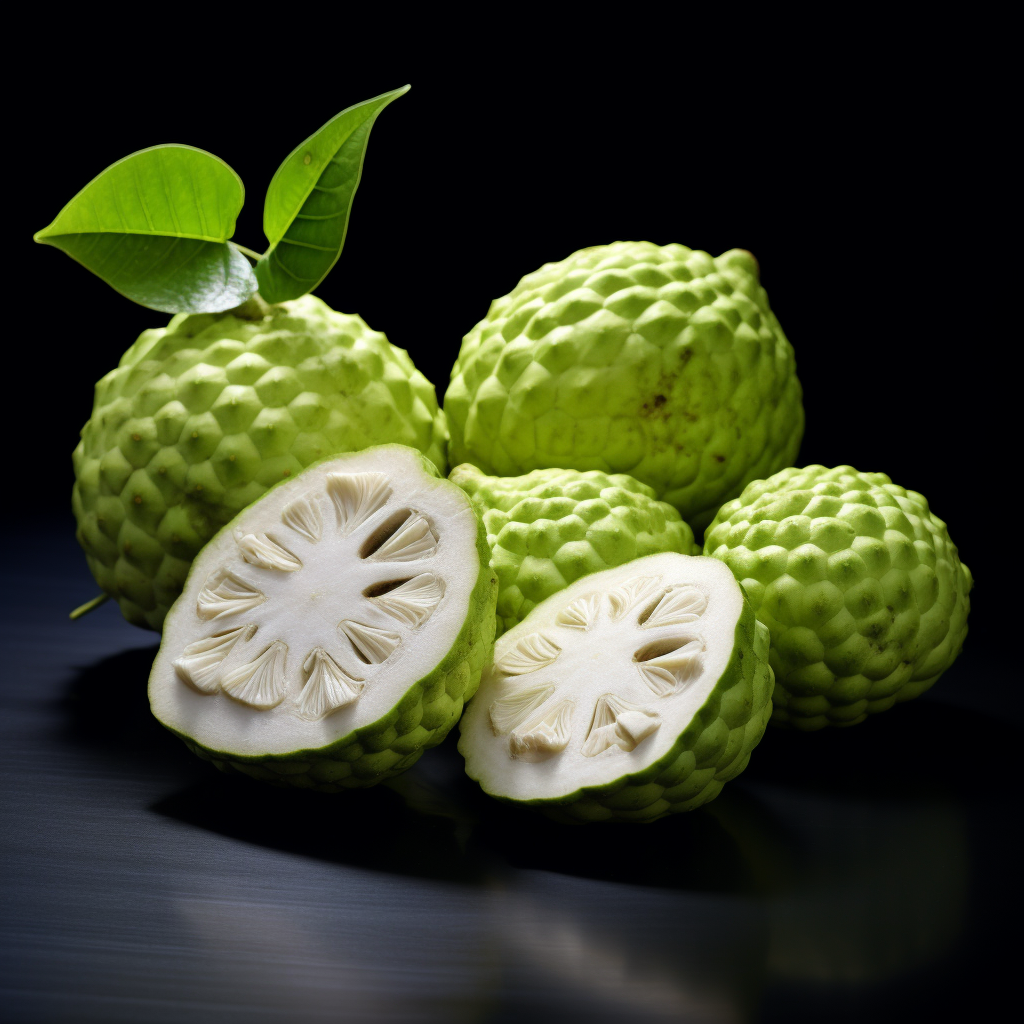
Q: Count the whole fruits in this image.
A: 4